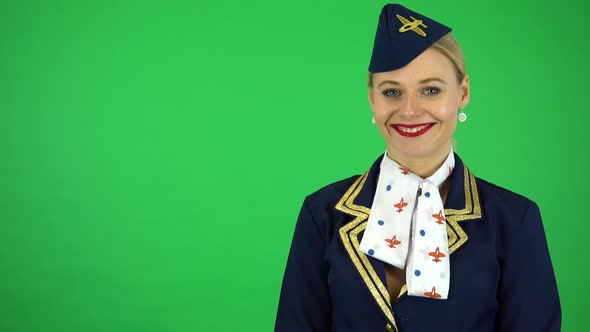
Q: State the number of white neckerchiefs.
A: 1